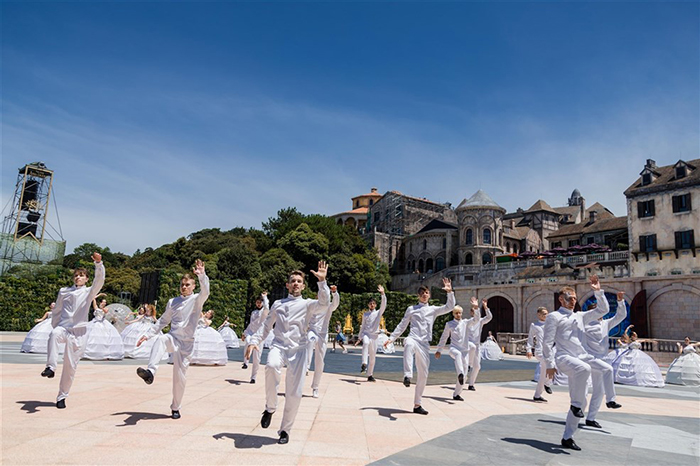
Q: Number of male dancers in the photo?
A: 12